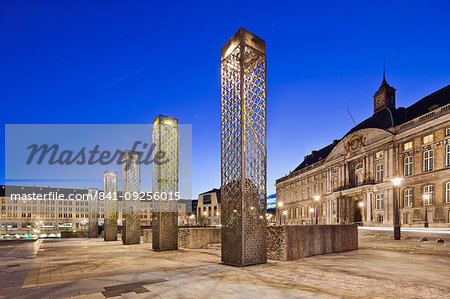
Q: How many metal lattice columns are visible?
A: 5